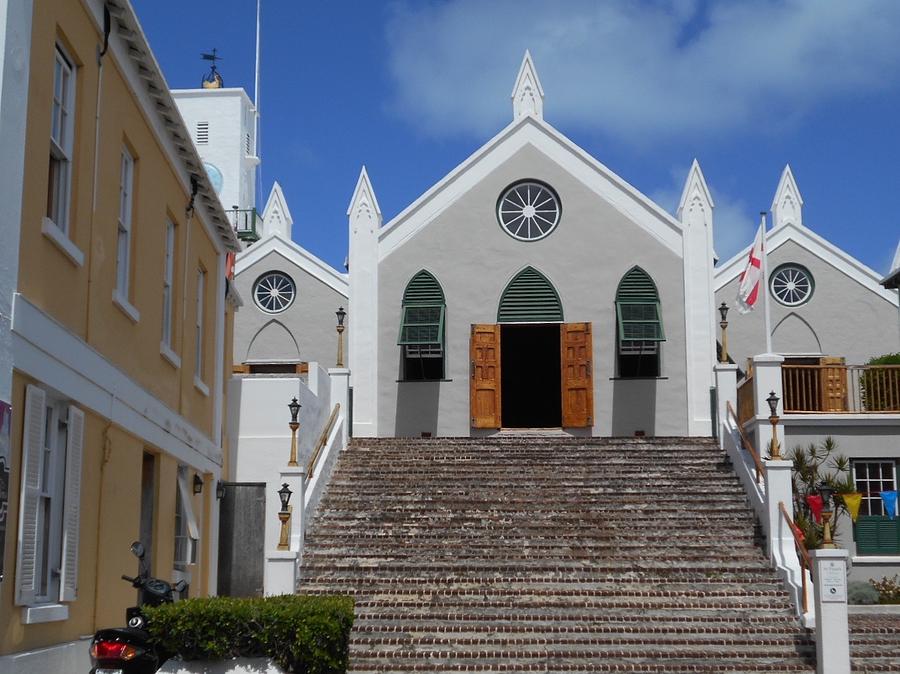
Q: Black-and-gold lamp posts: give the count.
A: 6